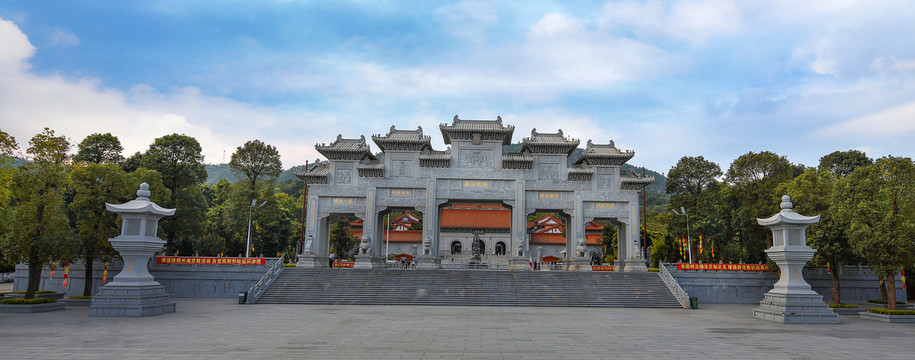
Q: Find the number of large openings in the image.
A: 5